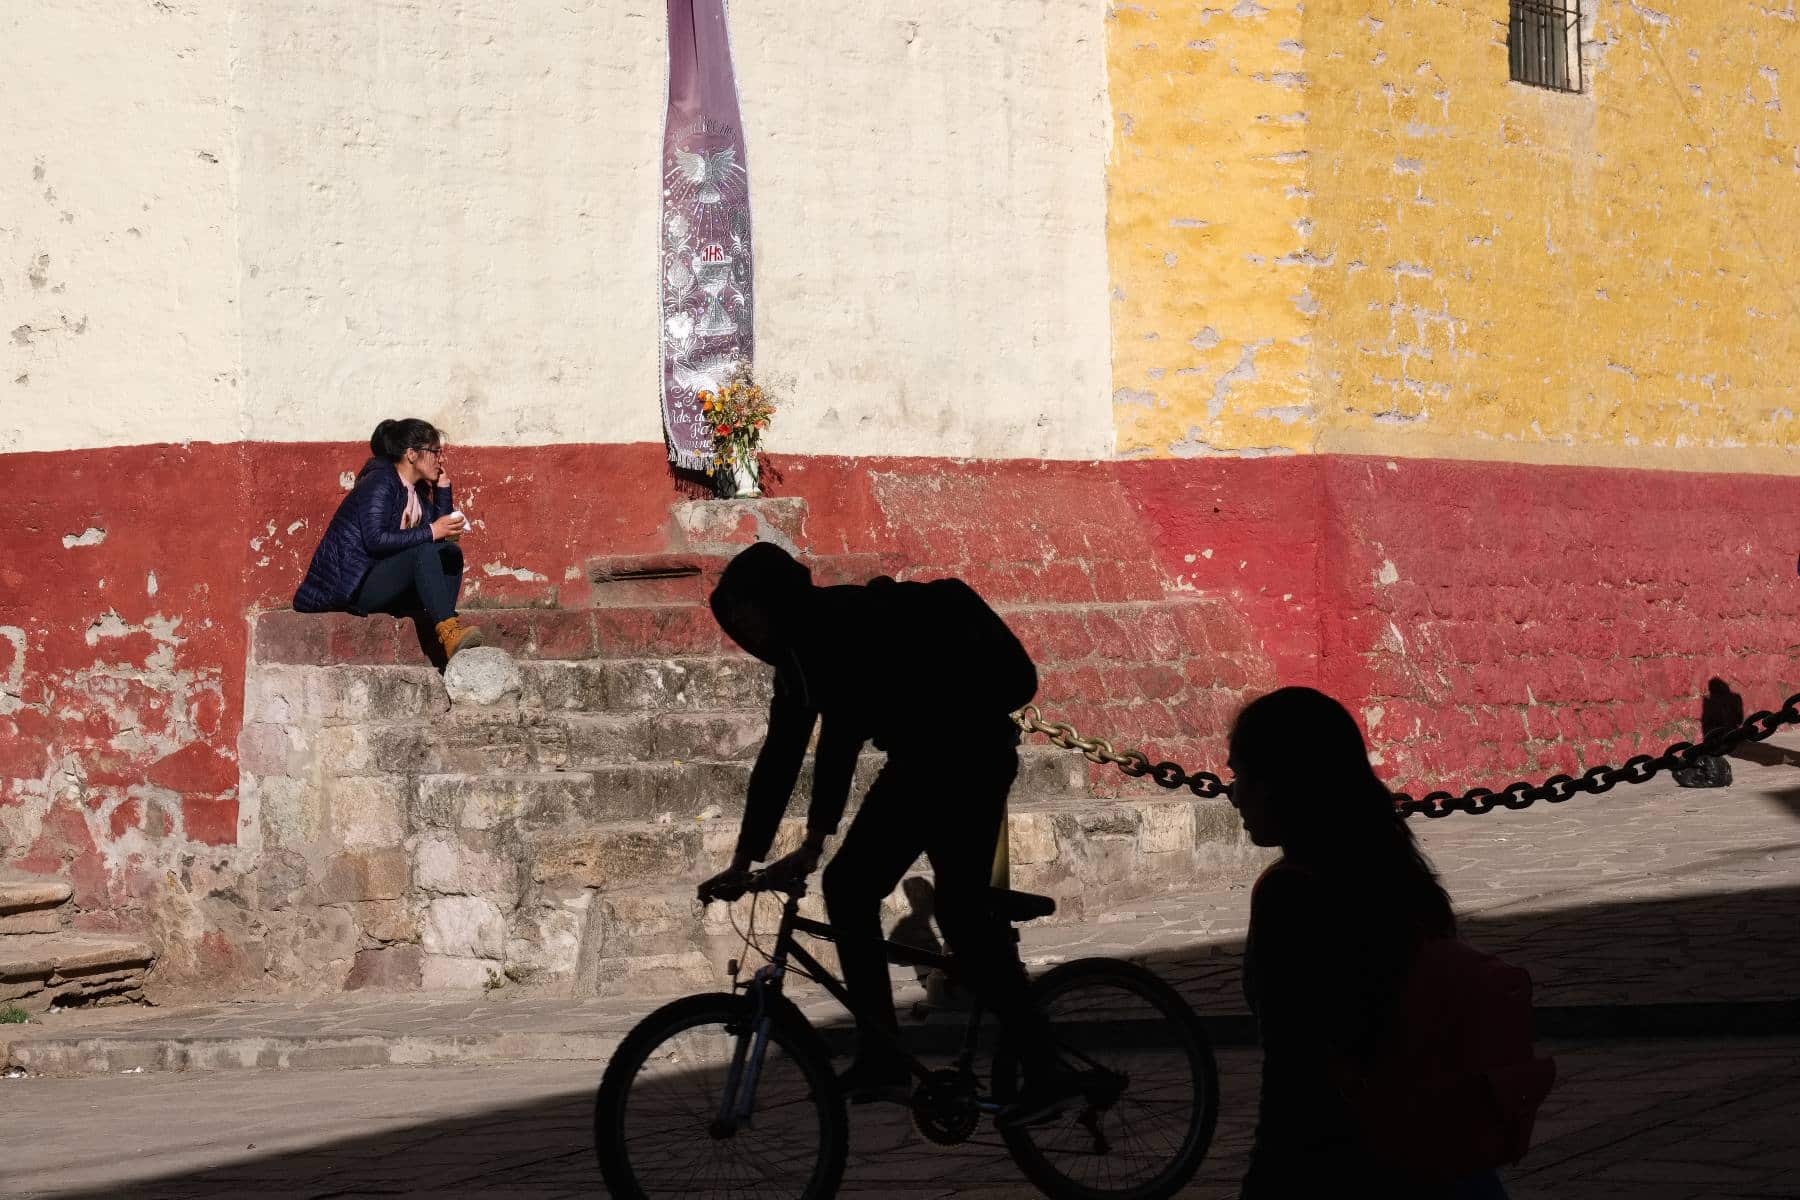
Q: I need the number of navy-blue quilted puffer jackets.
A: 1